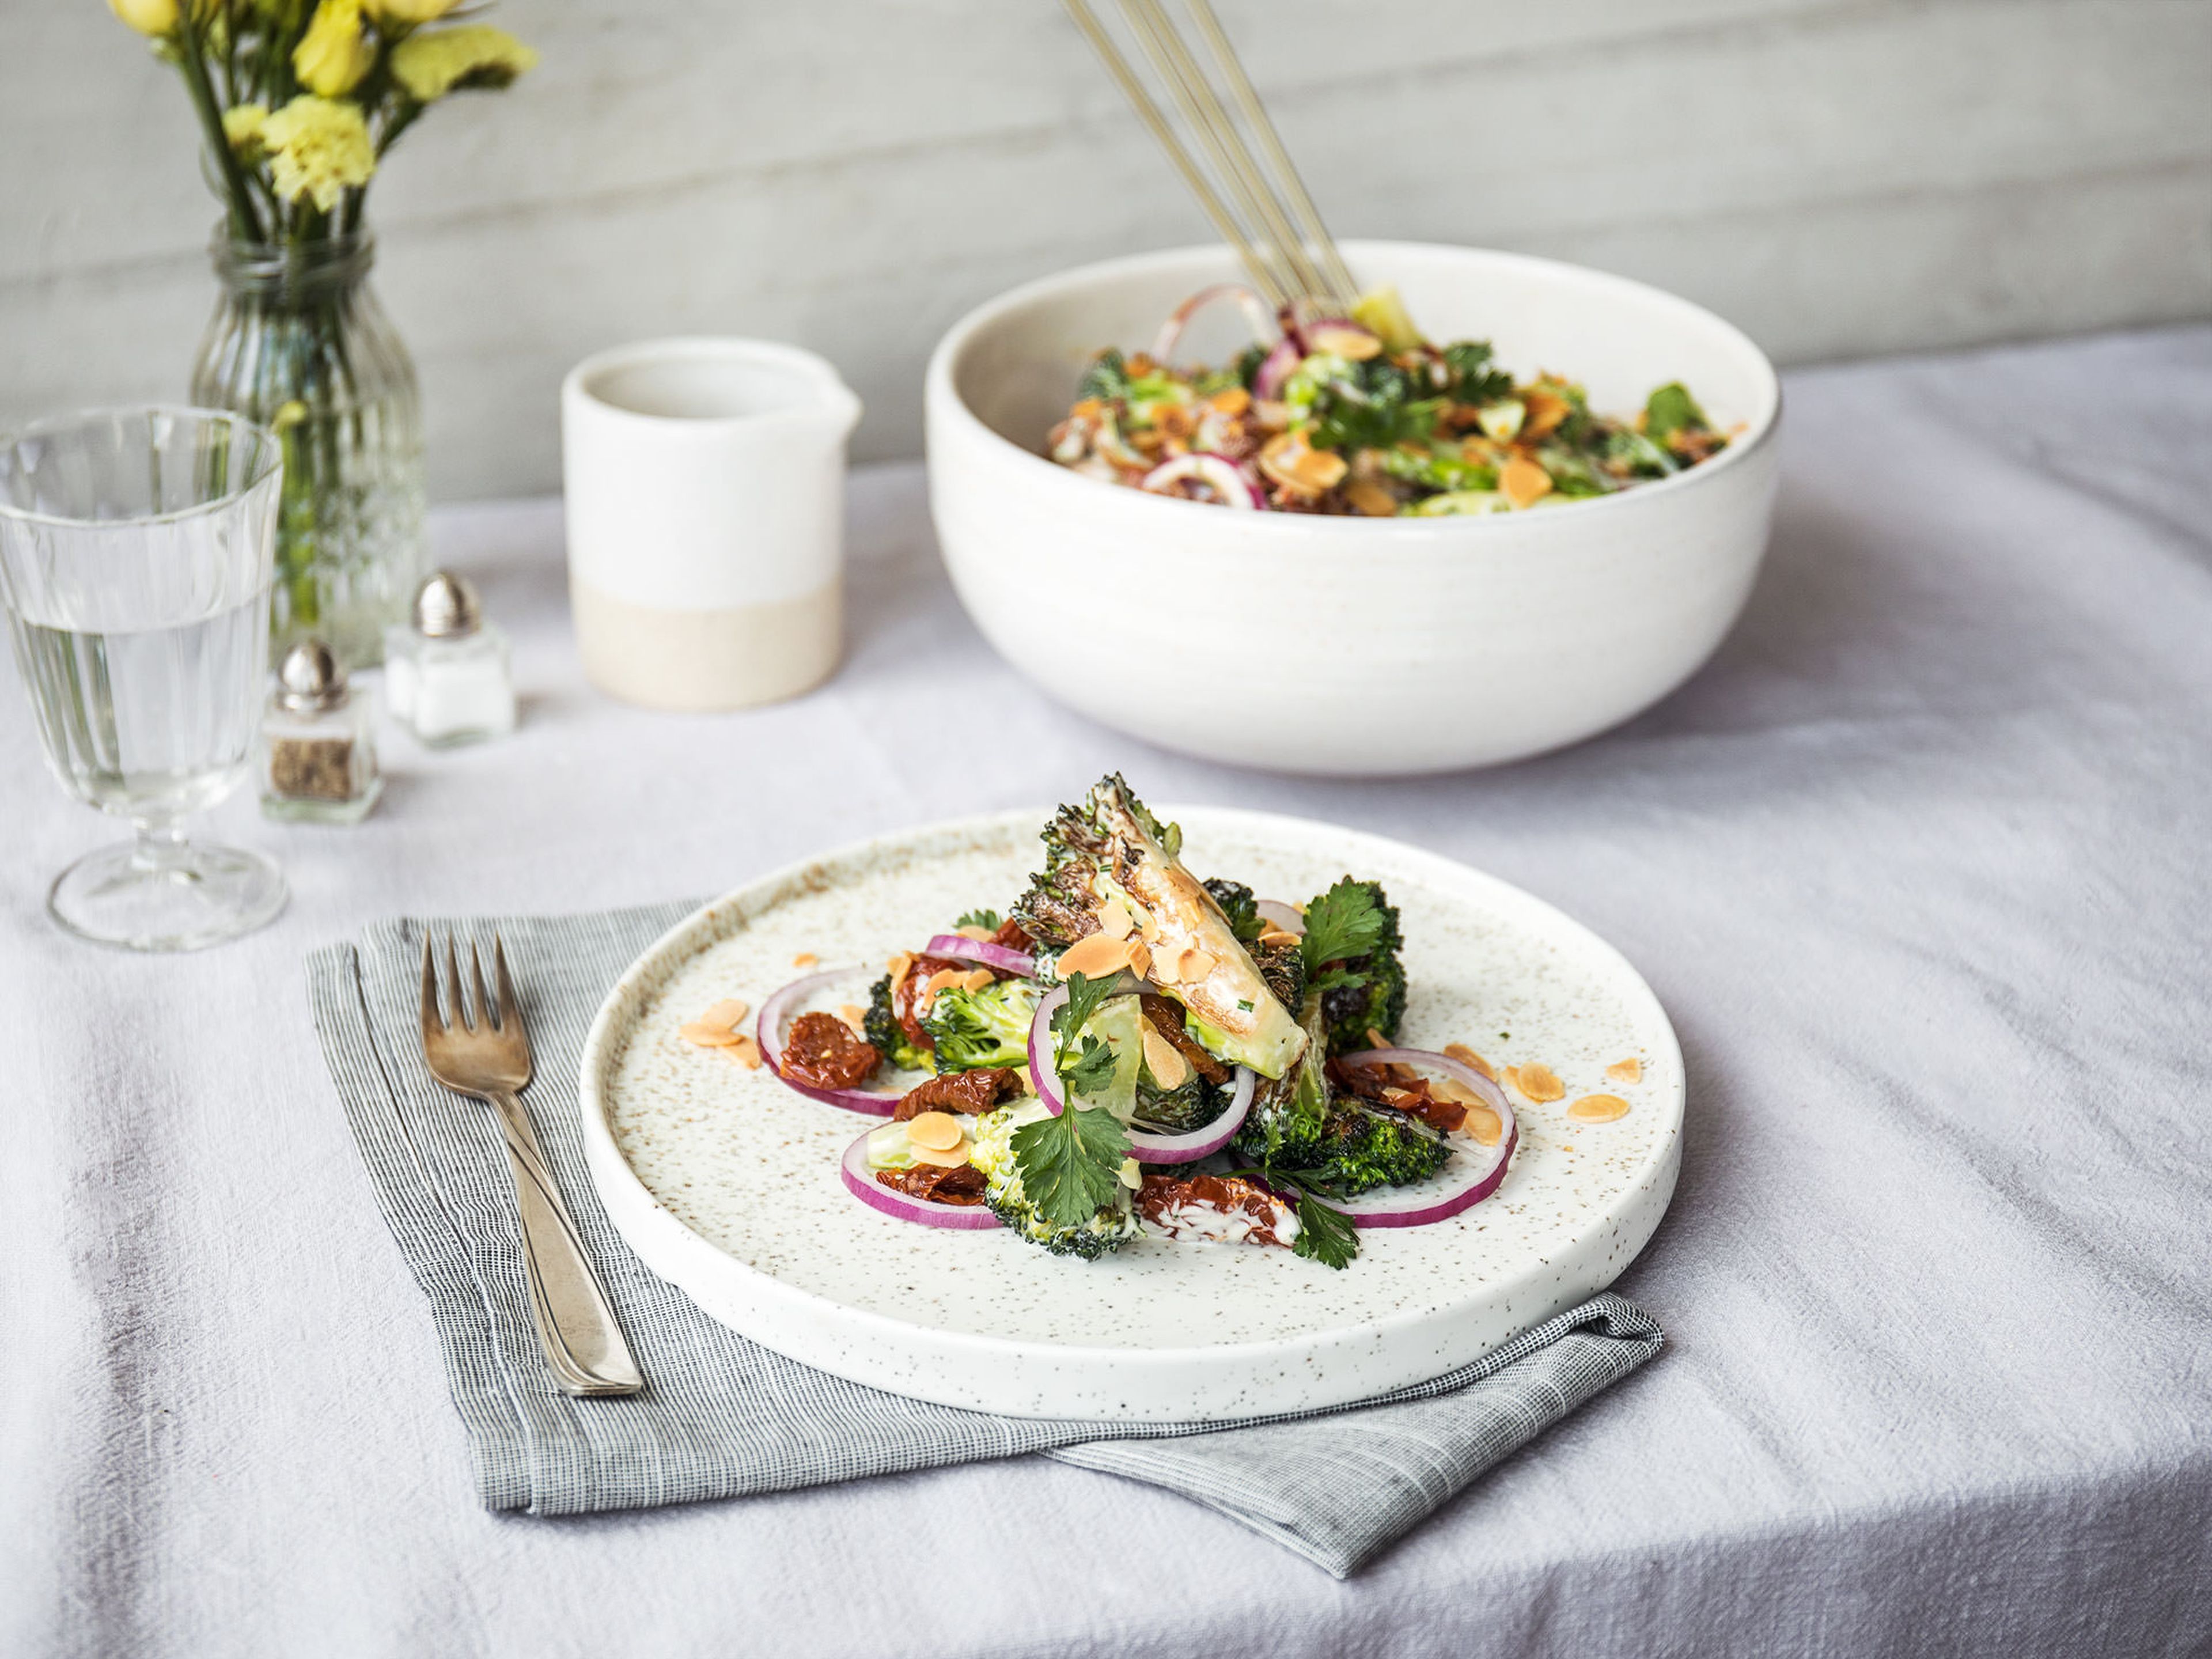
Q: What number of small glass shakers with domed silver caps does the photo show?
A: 2